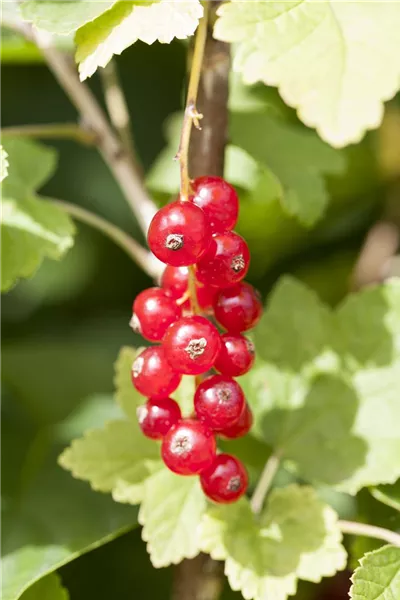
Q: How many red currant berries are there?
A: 14